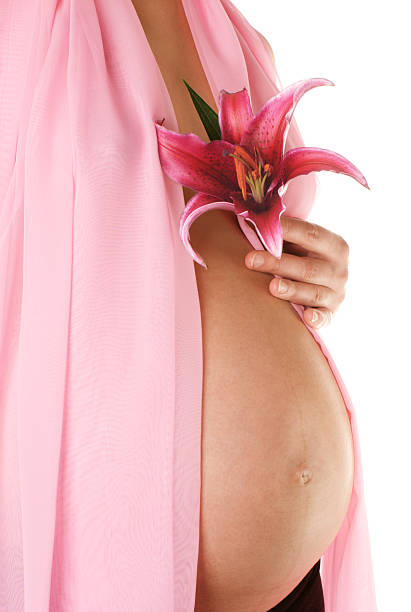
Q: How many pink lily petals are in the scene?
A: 6